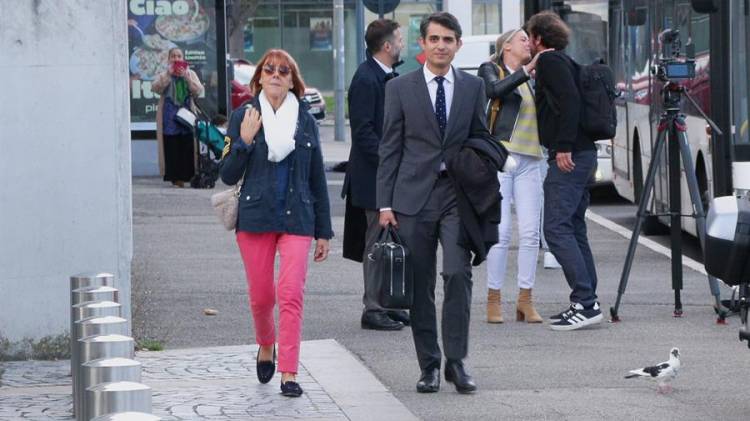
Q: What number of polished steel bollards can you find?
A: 8